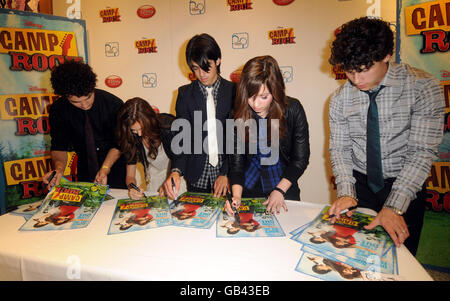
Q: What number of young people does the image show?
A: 5